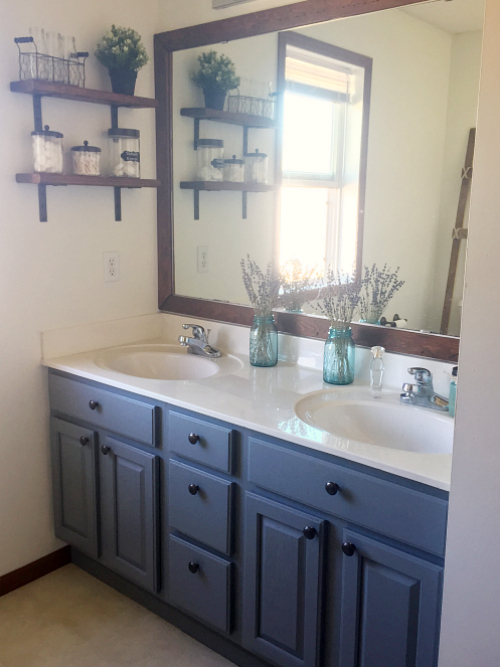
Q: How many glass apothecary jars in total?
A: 3